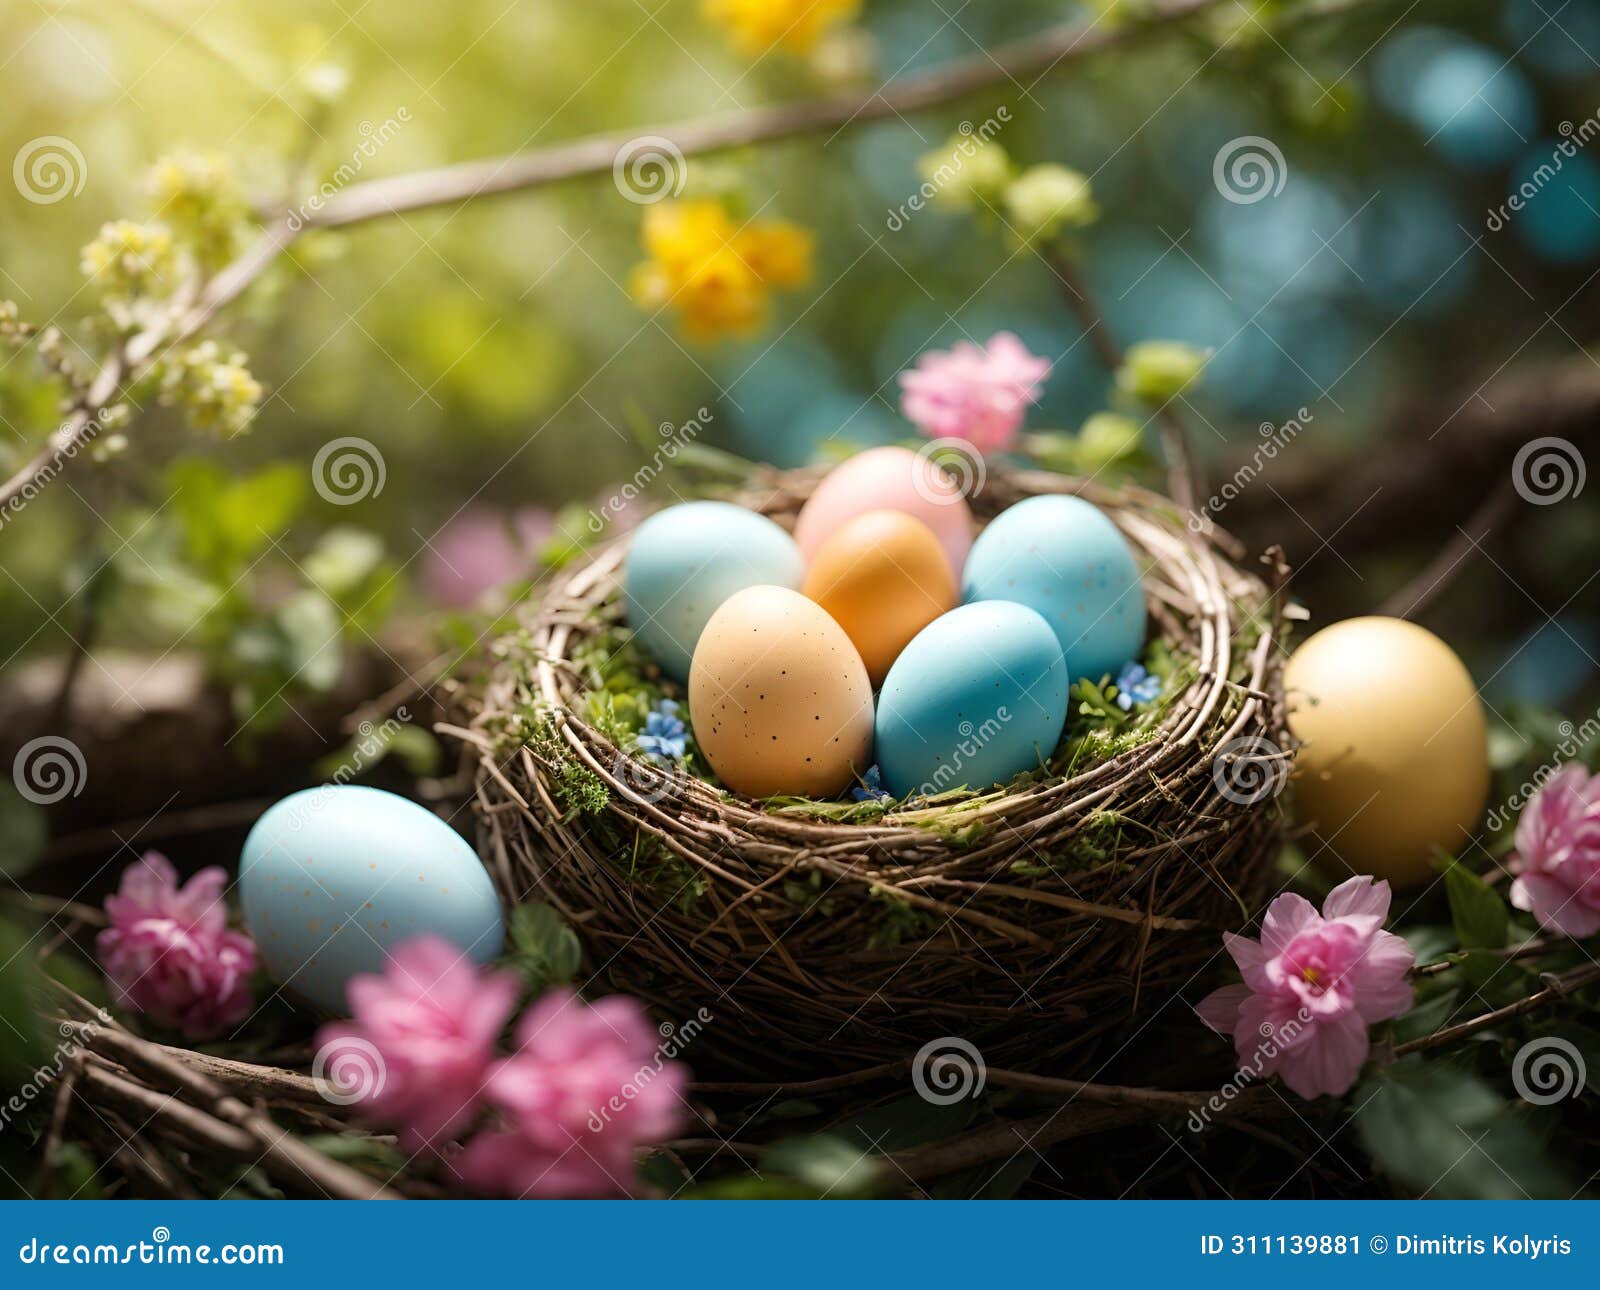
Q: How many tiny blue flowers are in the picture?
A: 3